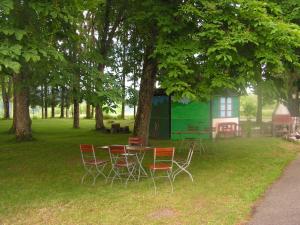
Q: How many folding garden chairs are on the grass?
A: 5